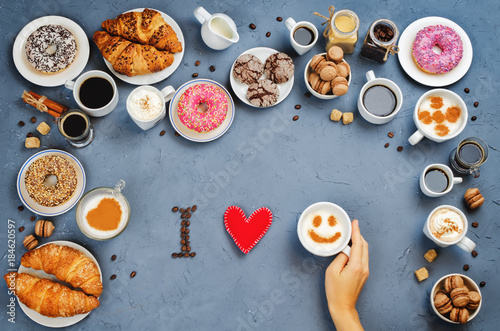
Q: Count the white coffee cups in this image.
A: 8